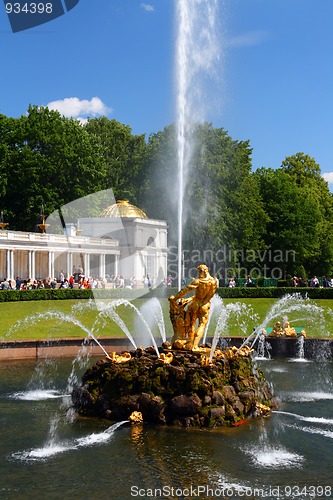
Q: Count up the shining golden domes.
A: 1